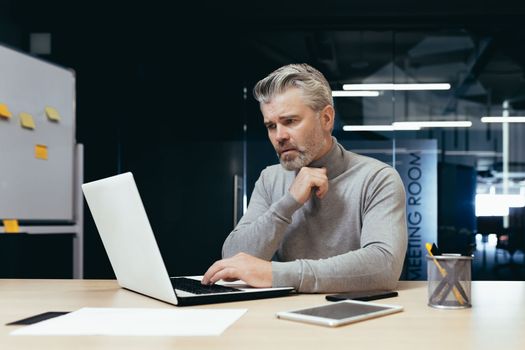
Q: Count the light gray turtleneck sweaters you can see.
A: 1